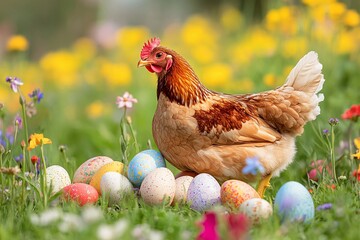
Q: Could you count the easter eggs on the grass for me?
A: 12